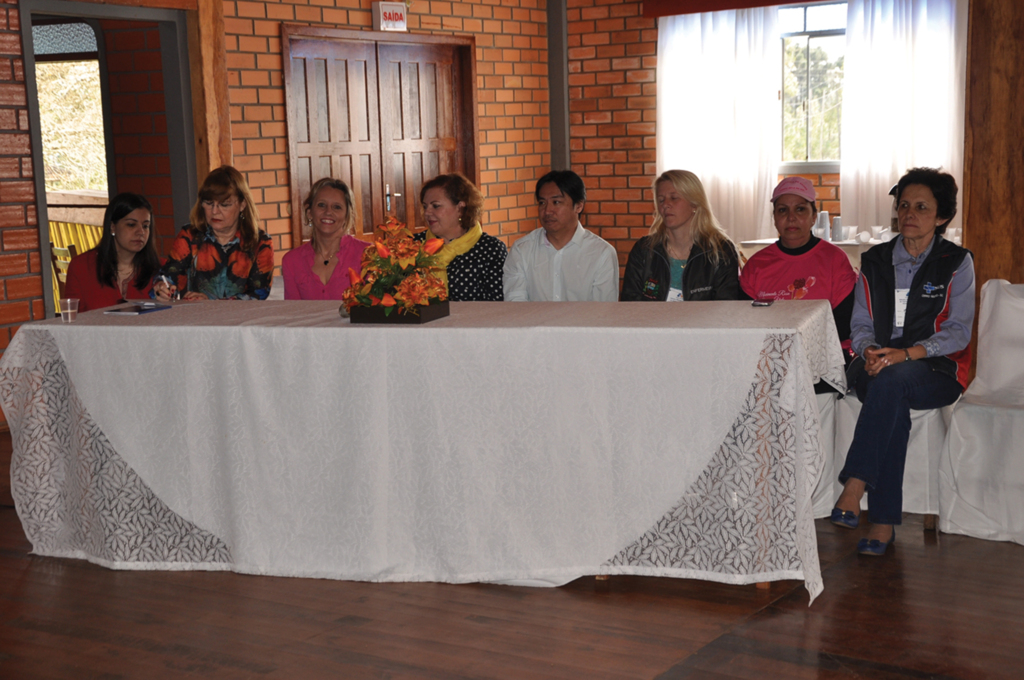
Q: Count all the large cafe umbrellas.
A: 0